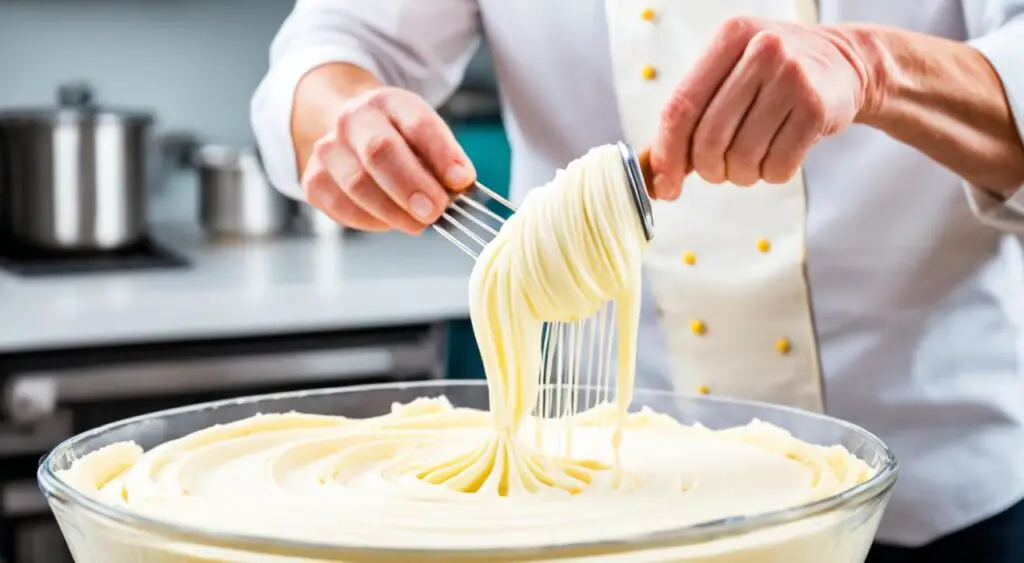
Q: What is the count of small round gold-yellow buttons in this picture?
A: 7